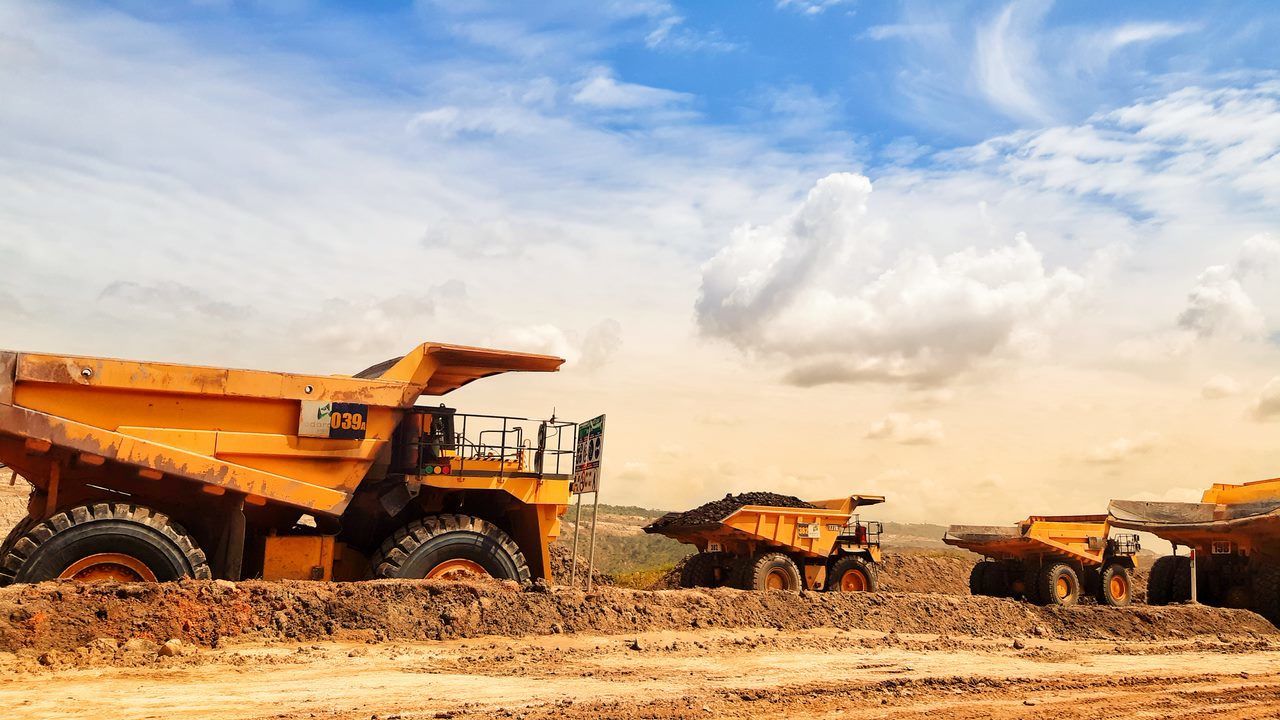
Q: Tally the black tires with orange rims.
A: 6